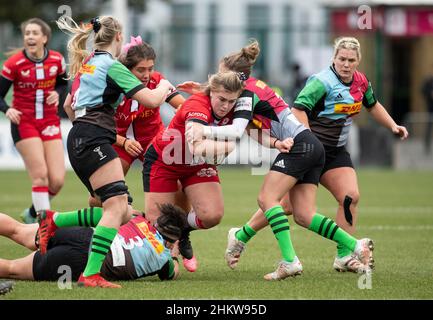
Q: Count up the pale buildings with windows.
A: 1